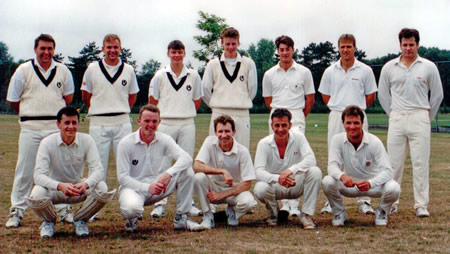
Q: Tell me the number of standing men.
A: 7